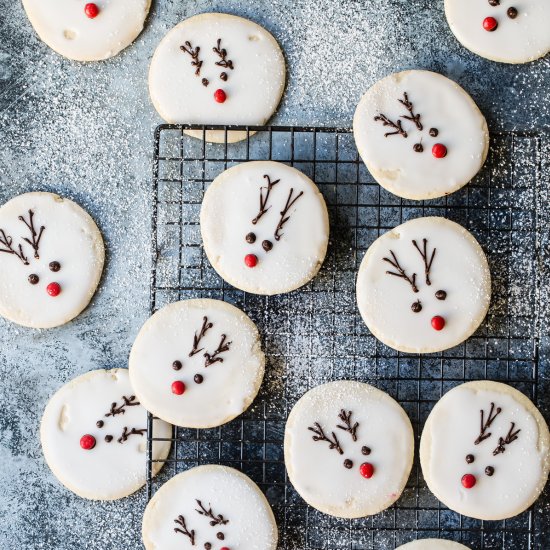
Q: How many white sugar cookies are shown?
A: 13